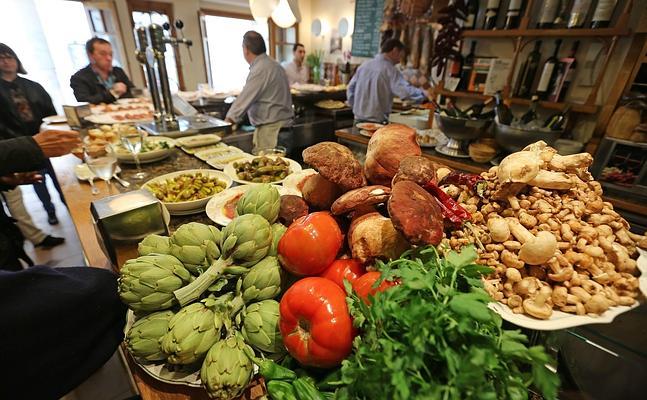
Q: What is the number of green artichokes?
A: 11